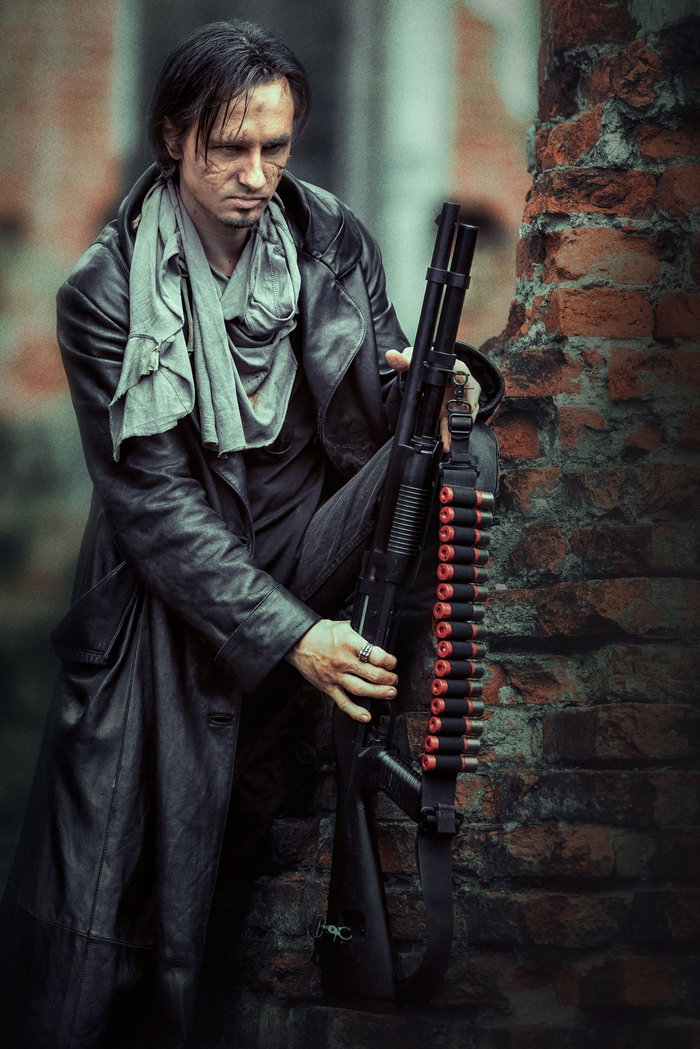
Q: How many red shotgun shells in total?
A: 15